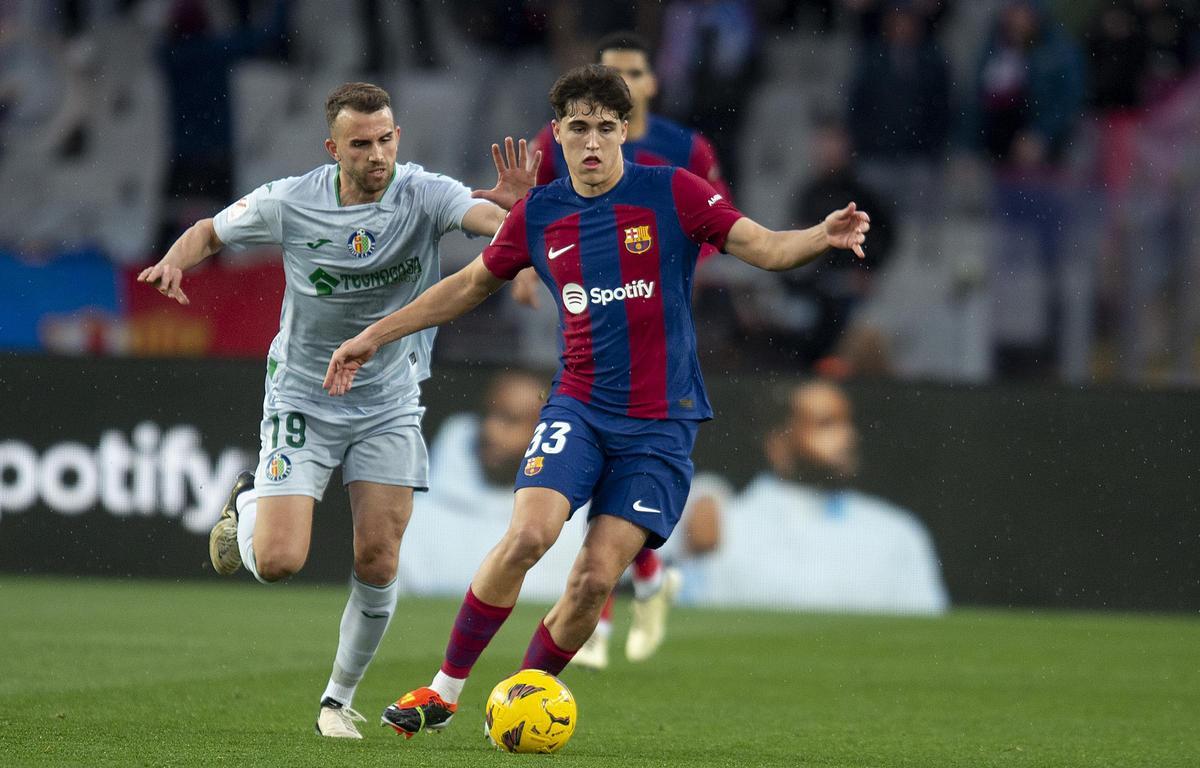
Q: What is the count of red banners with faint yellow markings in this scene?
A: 1